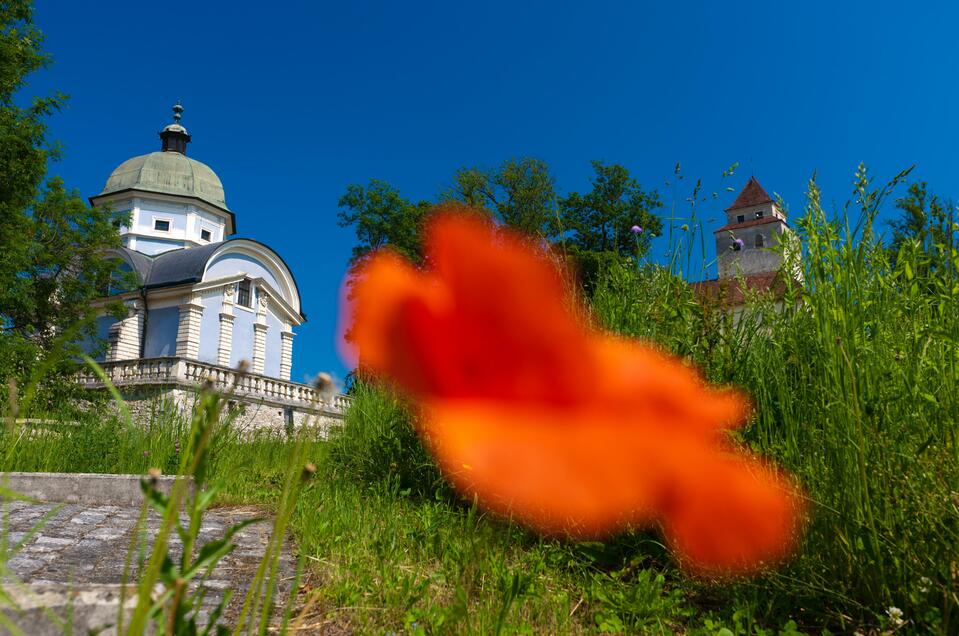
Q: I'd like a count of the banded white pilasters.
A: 5